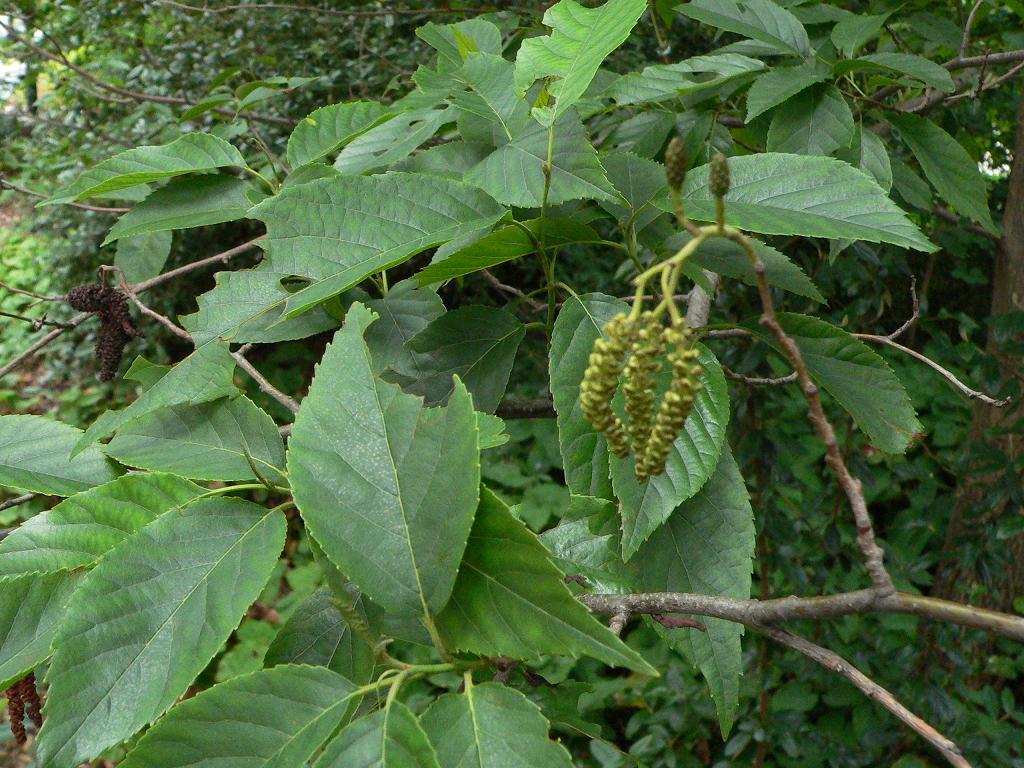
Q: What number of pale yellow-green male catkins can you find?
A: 3